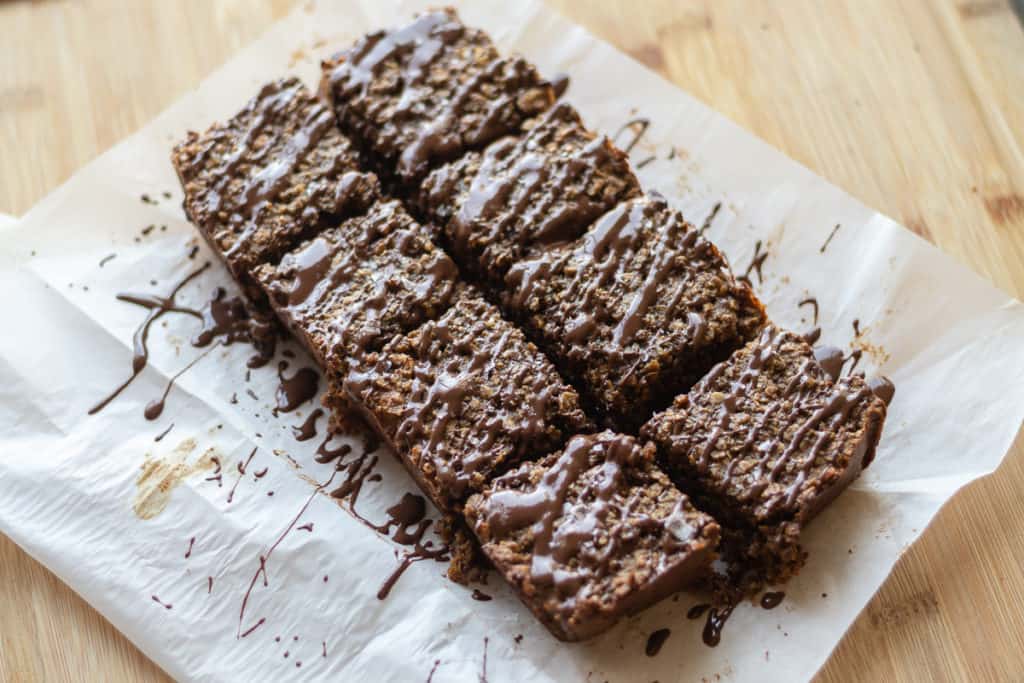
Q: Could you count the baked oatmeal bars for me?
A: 8